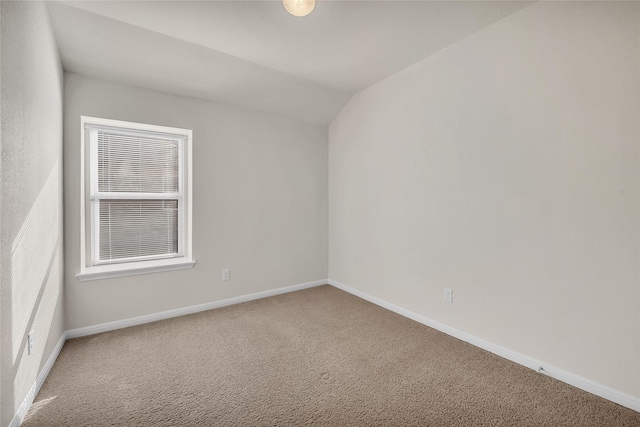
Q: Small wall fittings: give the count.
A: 3